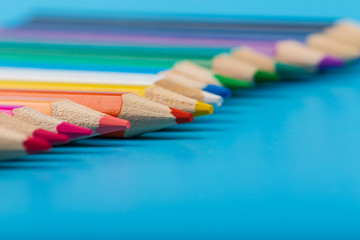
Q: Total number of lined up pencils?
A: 15